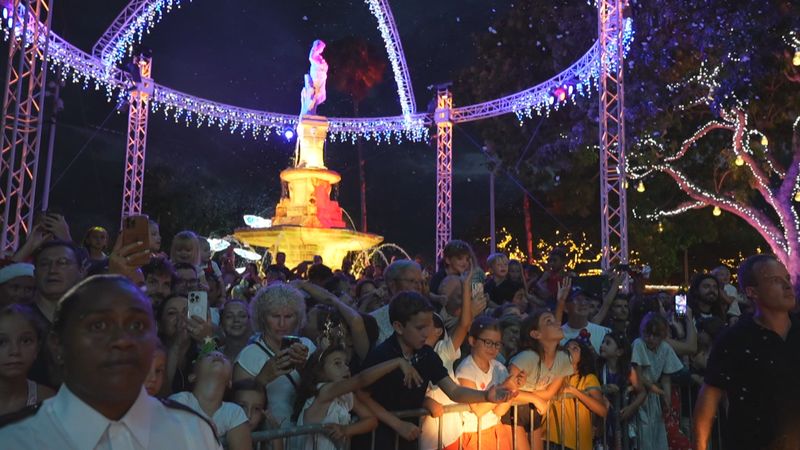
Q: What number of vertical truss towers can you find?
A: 4